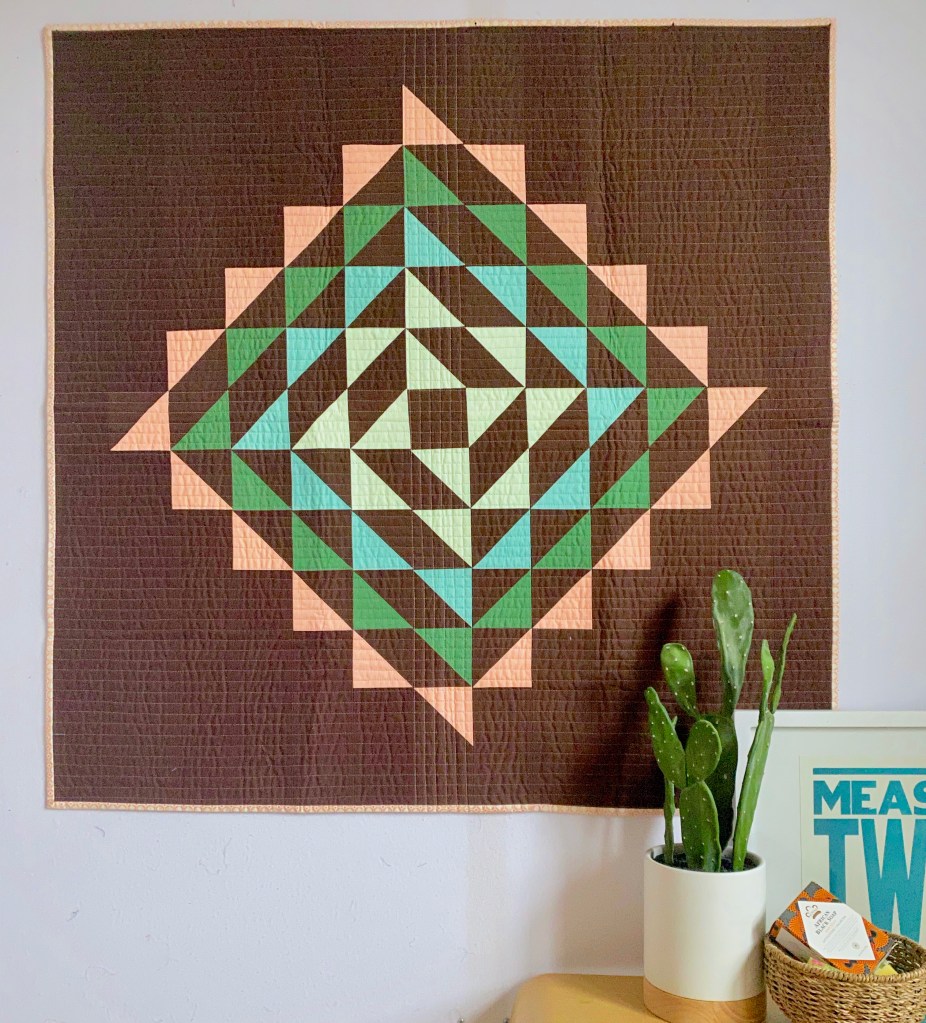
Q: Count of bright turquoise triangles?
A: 12